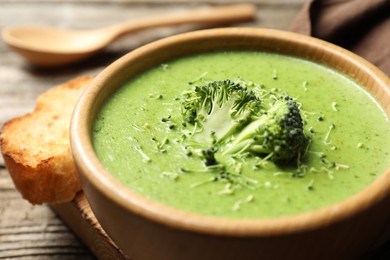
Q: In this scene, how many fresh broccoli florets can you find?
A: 2